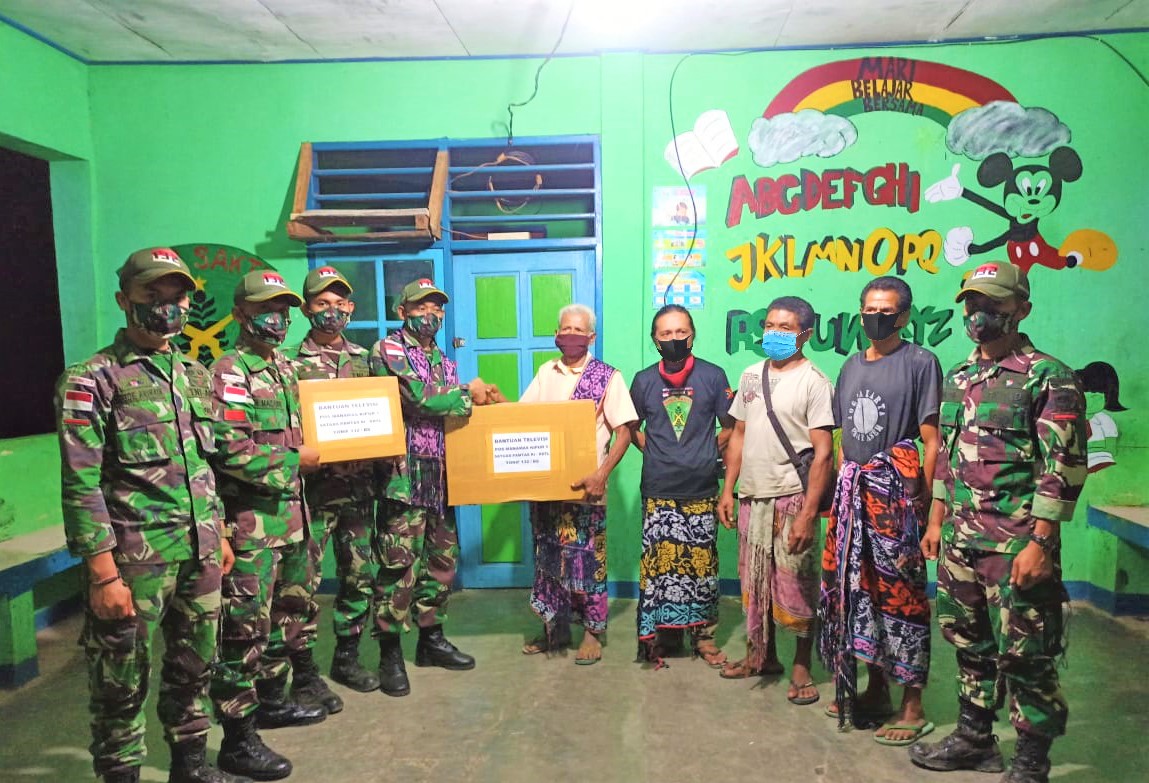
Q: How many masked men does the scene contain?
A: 9